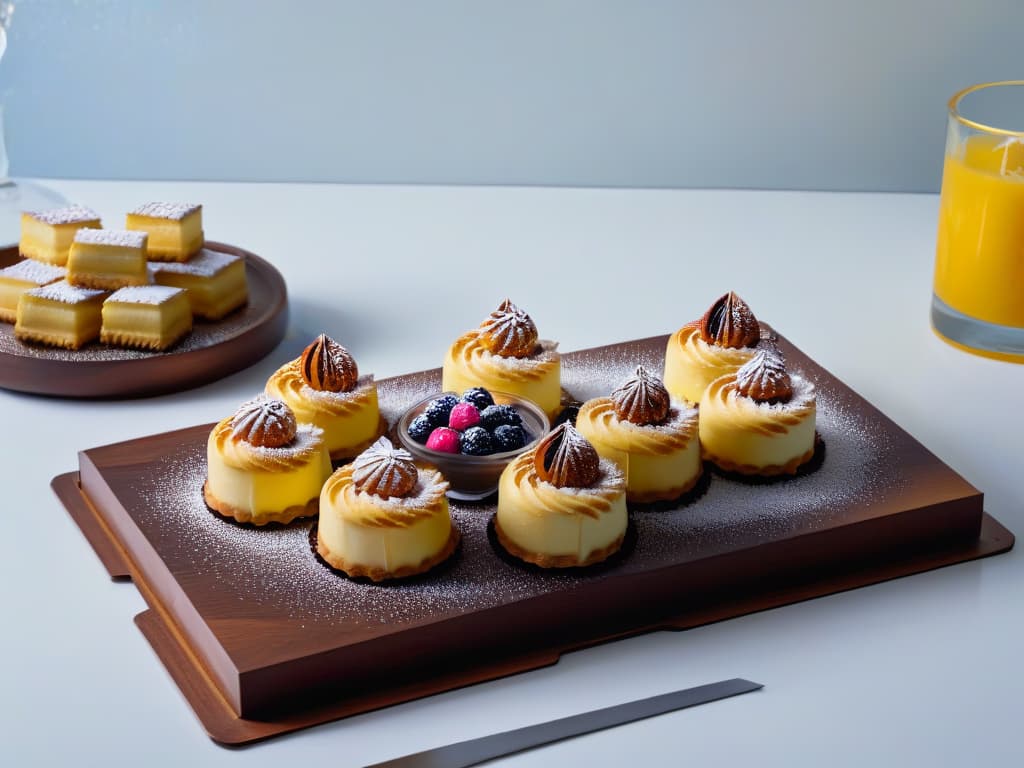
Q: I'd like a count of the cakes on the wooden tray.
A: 8